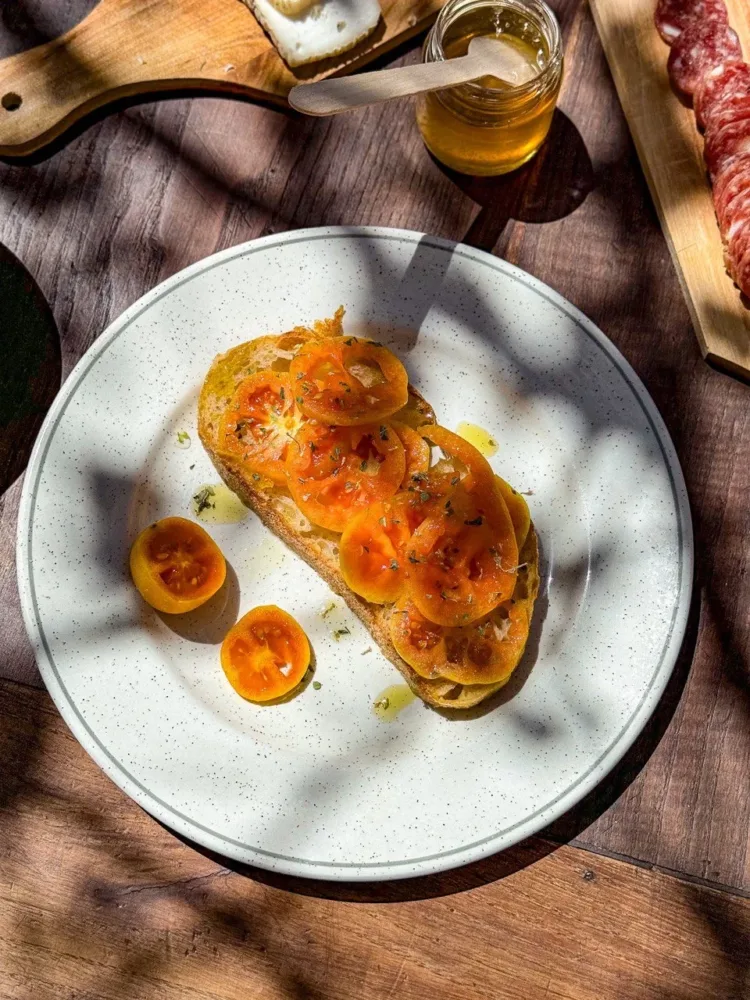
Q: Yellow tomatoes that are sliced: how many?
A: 2